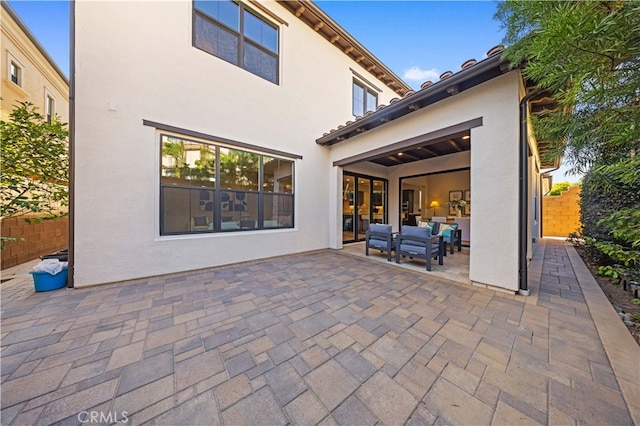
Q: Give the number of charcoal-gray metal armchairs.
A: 2